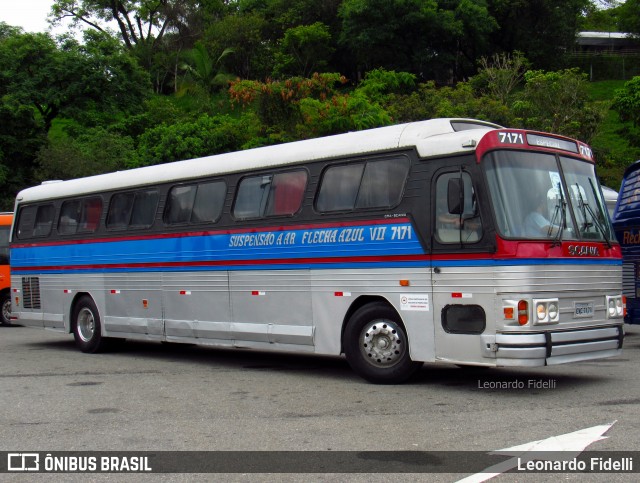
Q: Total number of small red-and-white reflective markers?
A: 7